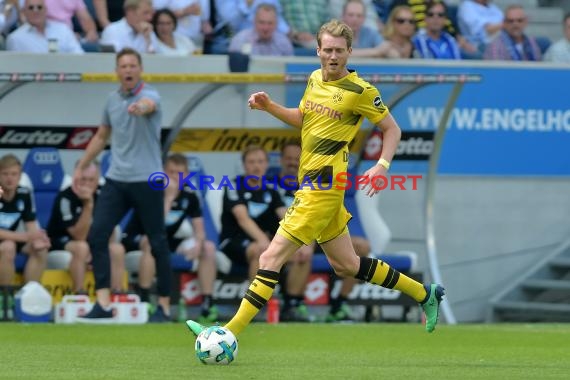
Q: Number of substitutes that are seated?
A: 5